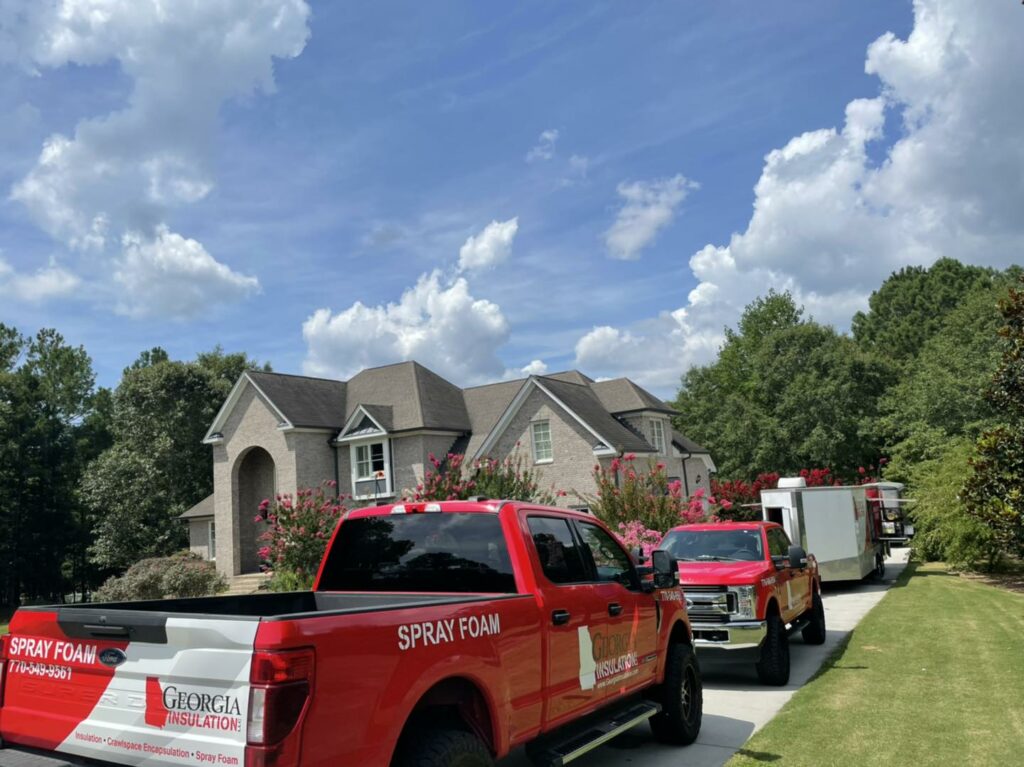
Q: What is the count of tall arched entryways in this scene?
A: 1